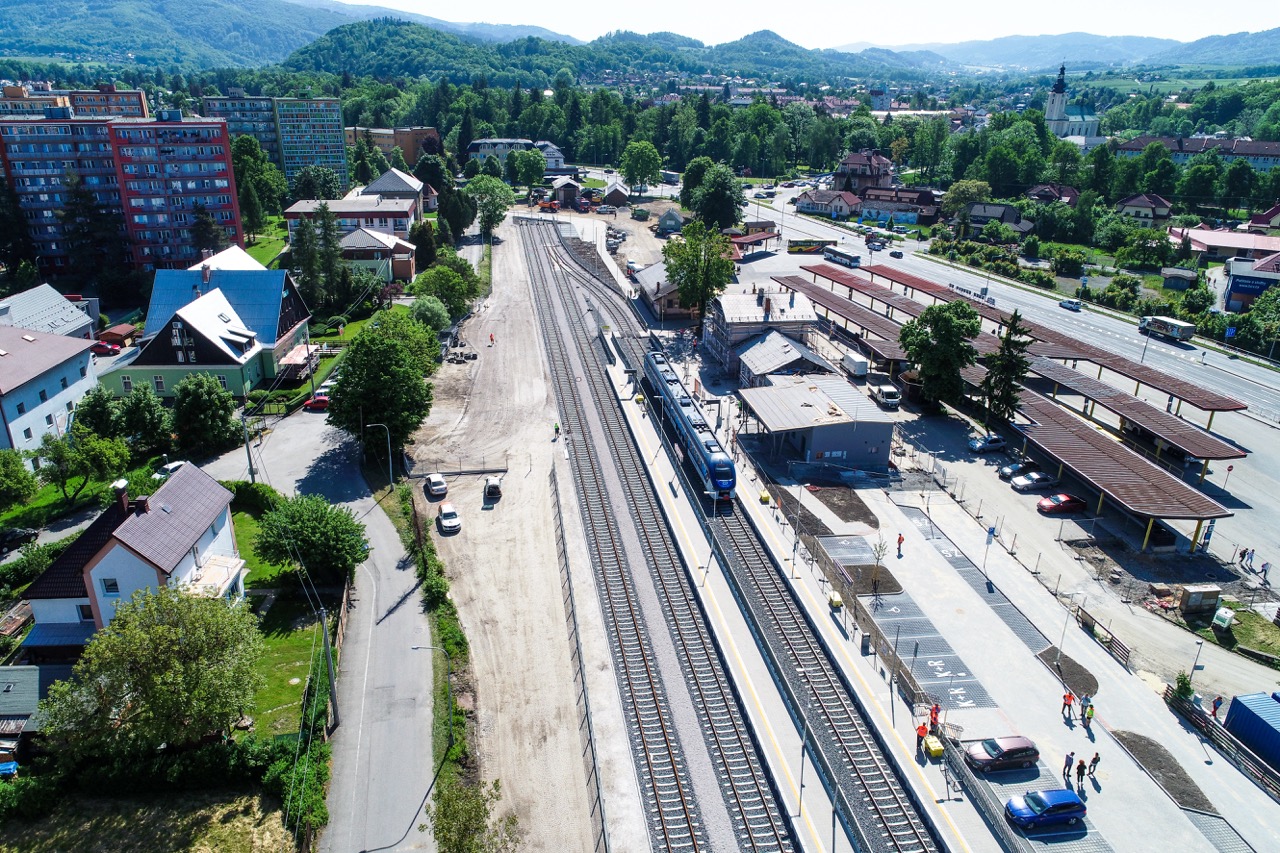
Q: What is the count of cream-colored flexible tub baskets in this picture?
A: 0